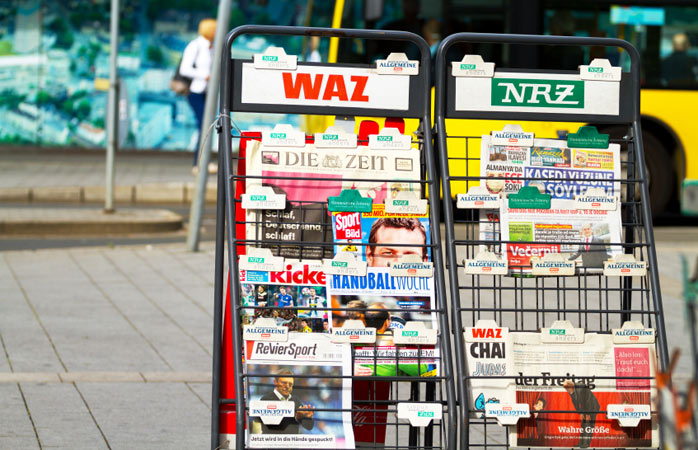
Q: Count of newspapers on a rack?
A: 9